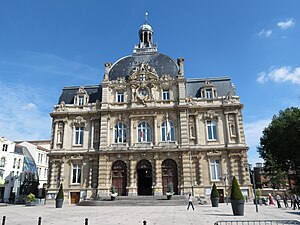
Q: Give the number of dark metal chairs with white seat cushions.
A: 0